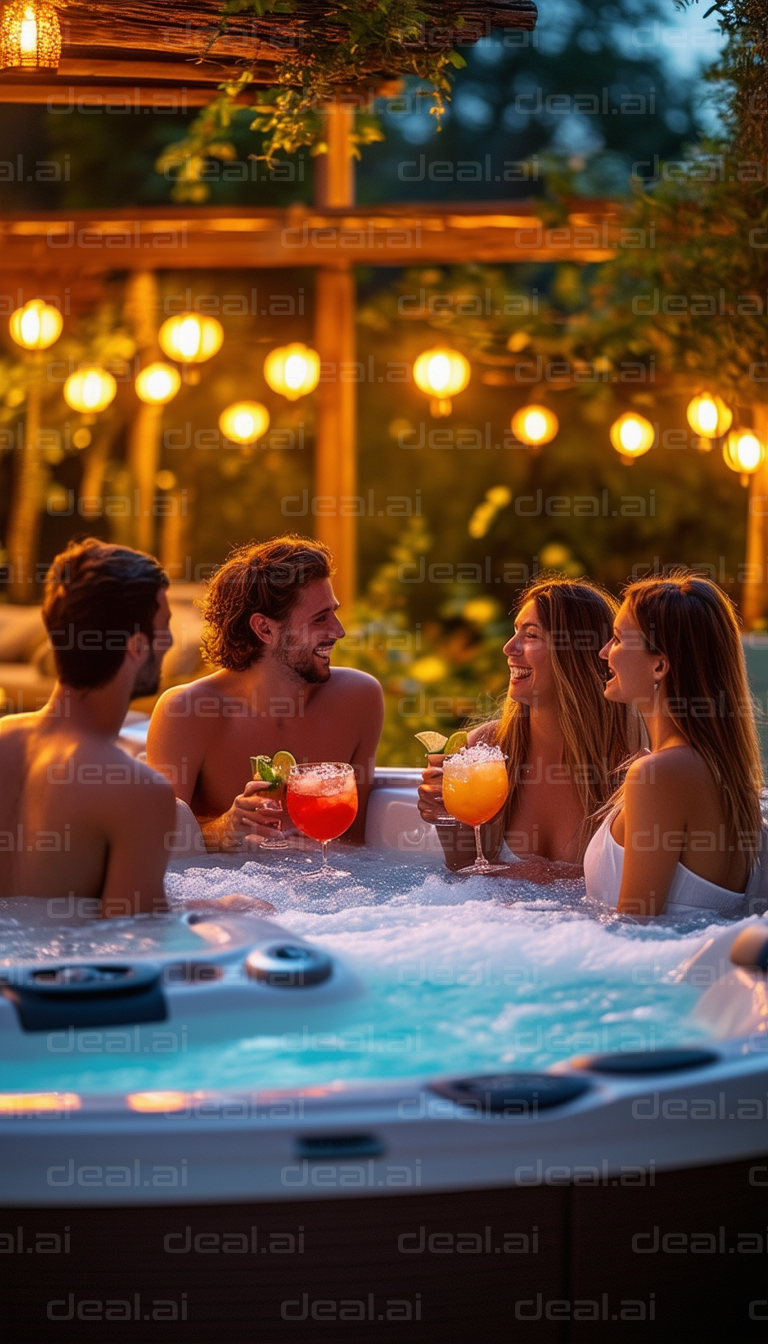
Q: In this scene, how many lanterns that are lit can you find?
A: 12